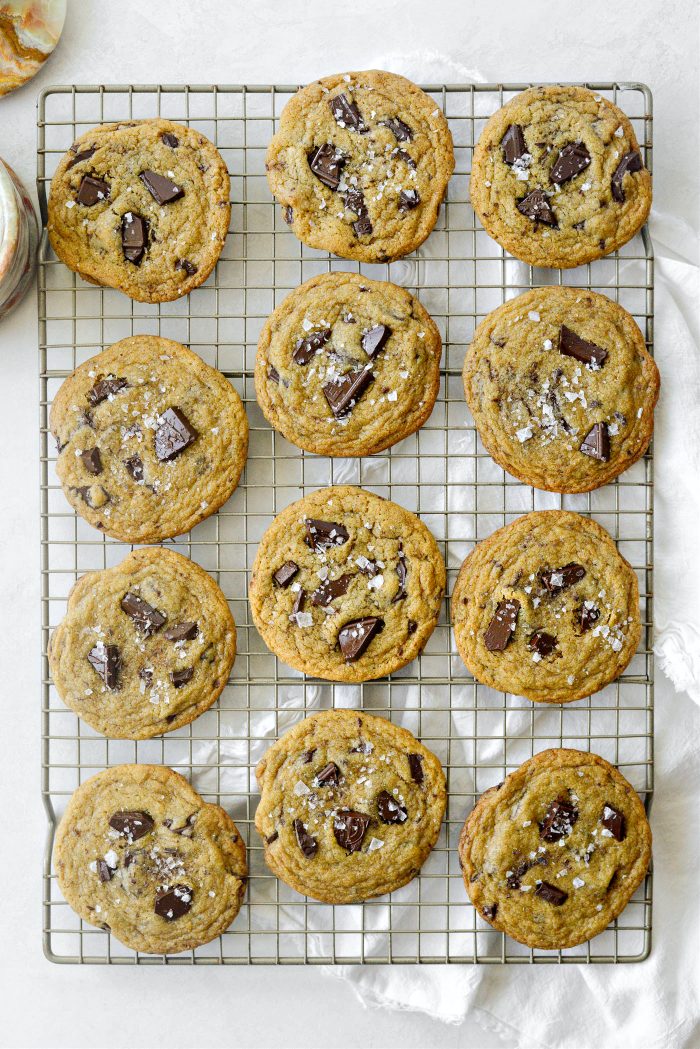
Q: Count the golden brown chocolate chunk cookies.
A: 12